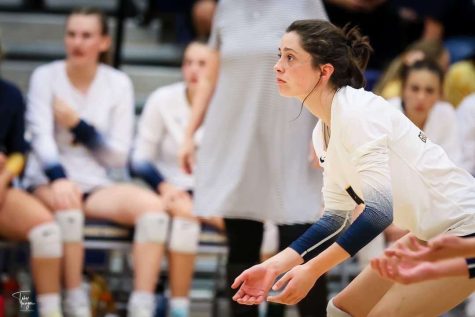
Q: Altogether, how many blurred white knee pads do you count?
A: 4